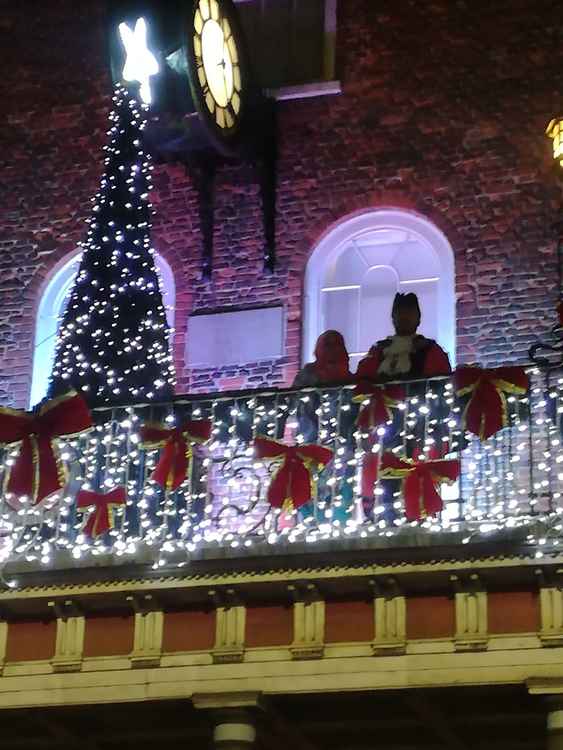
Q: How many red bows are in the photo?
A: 7